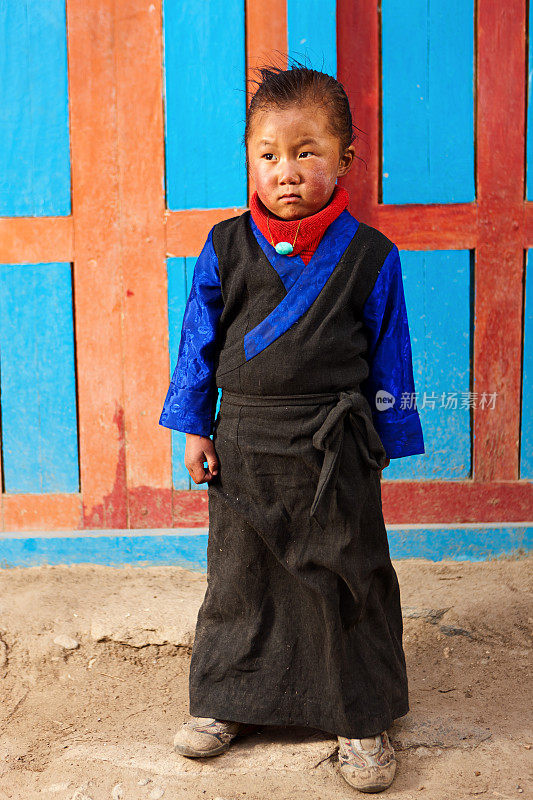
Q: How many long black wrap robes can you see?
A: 1